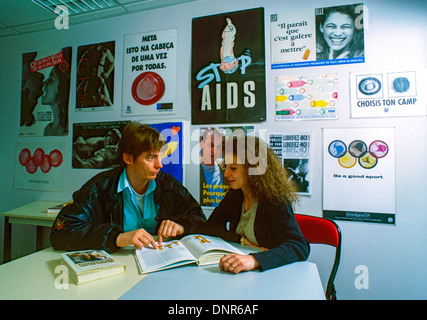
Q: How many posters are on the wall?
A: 13